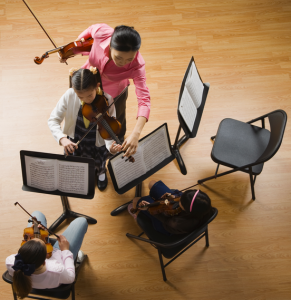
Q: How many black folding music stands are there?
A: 3